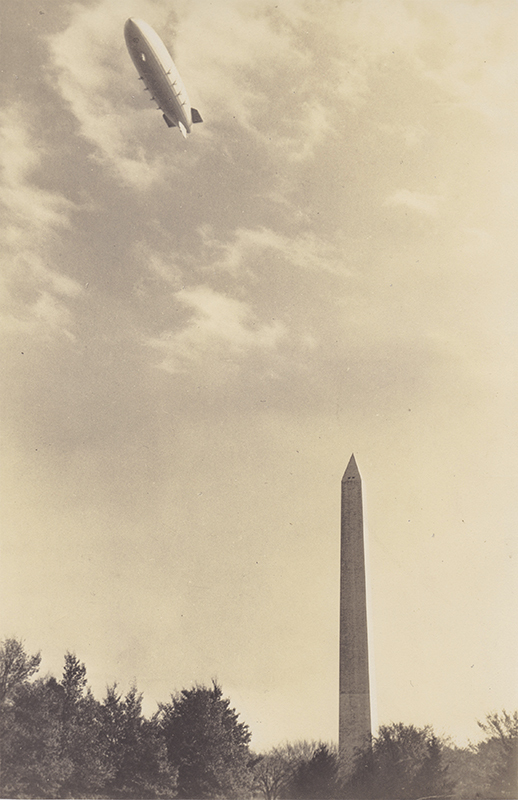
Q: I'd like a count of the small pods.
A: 8